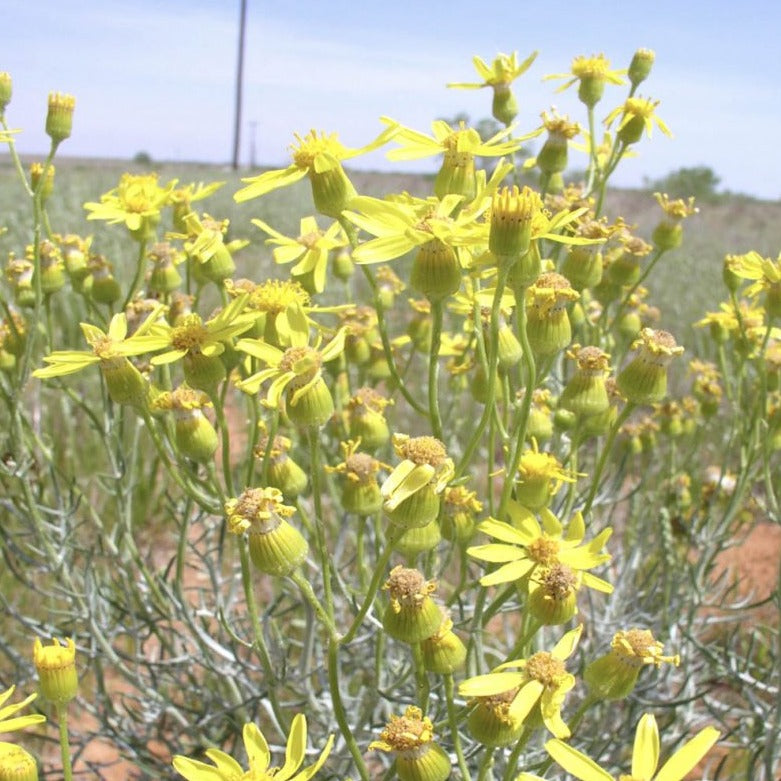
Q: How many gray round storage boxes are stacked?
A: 0